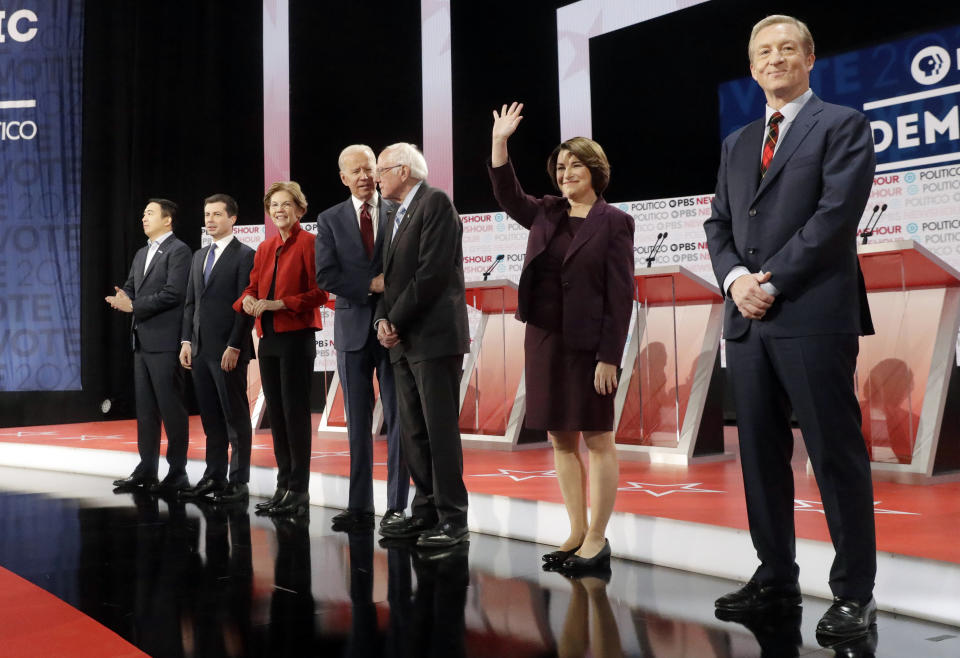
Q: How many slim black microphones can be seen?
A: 6